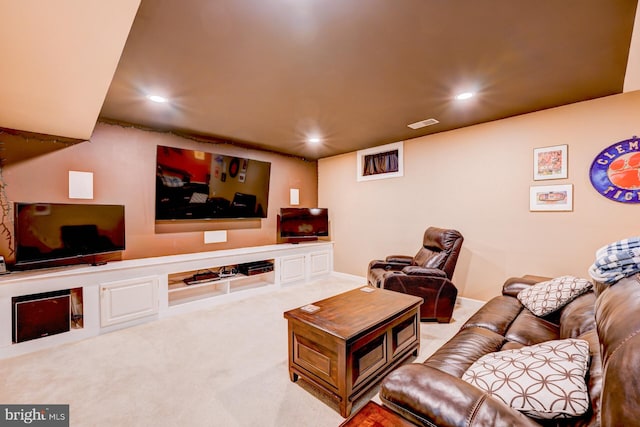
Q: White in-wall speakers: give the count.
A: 3